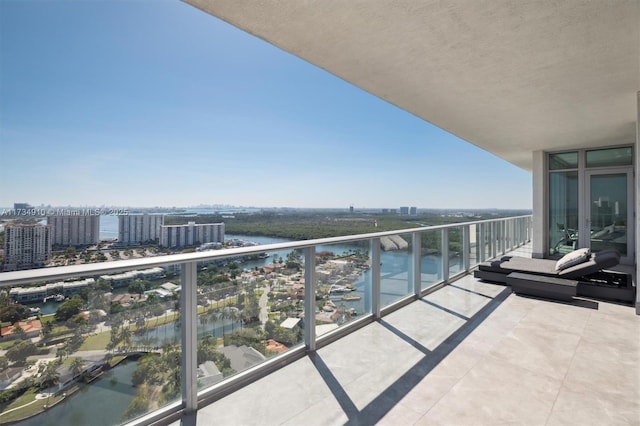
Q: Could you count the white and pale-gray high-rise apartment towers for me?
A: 4